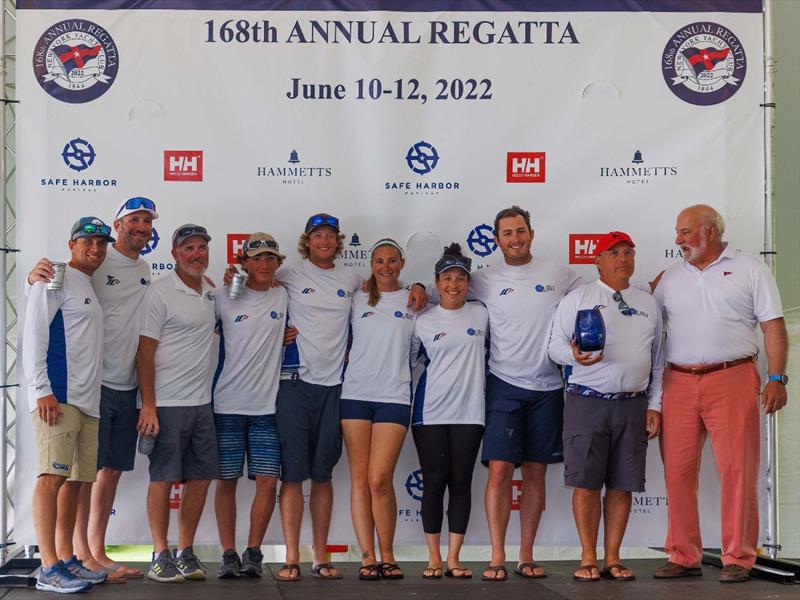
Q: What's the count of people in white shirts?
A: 10